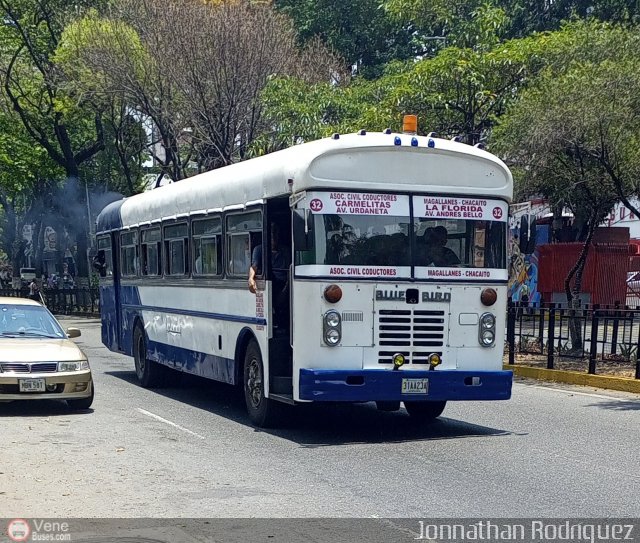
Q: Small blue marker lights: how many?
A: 3